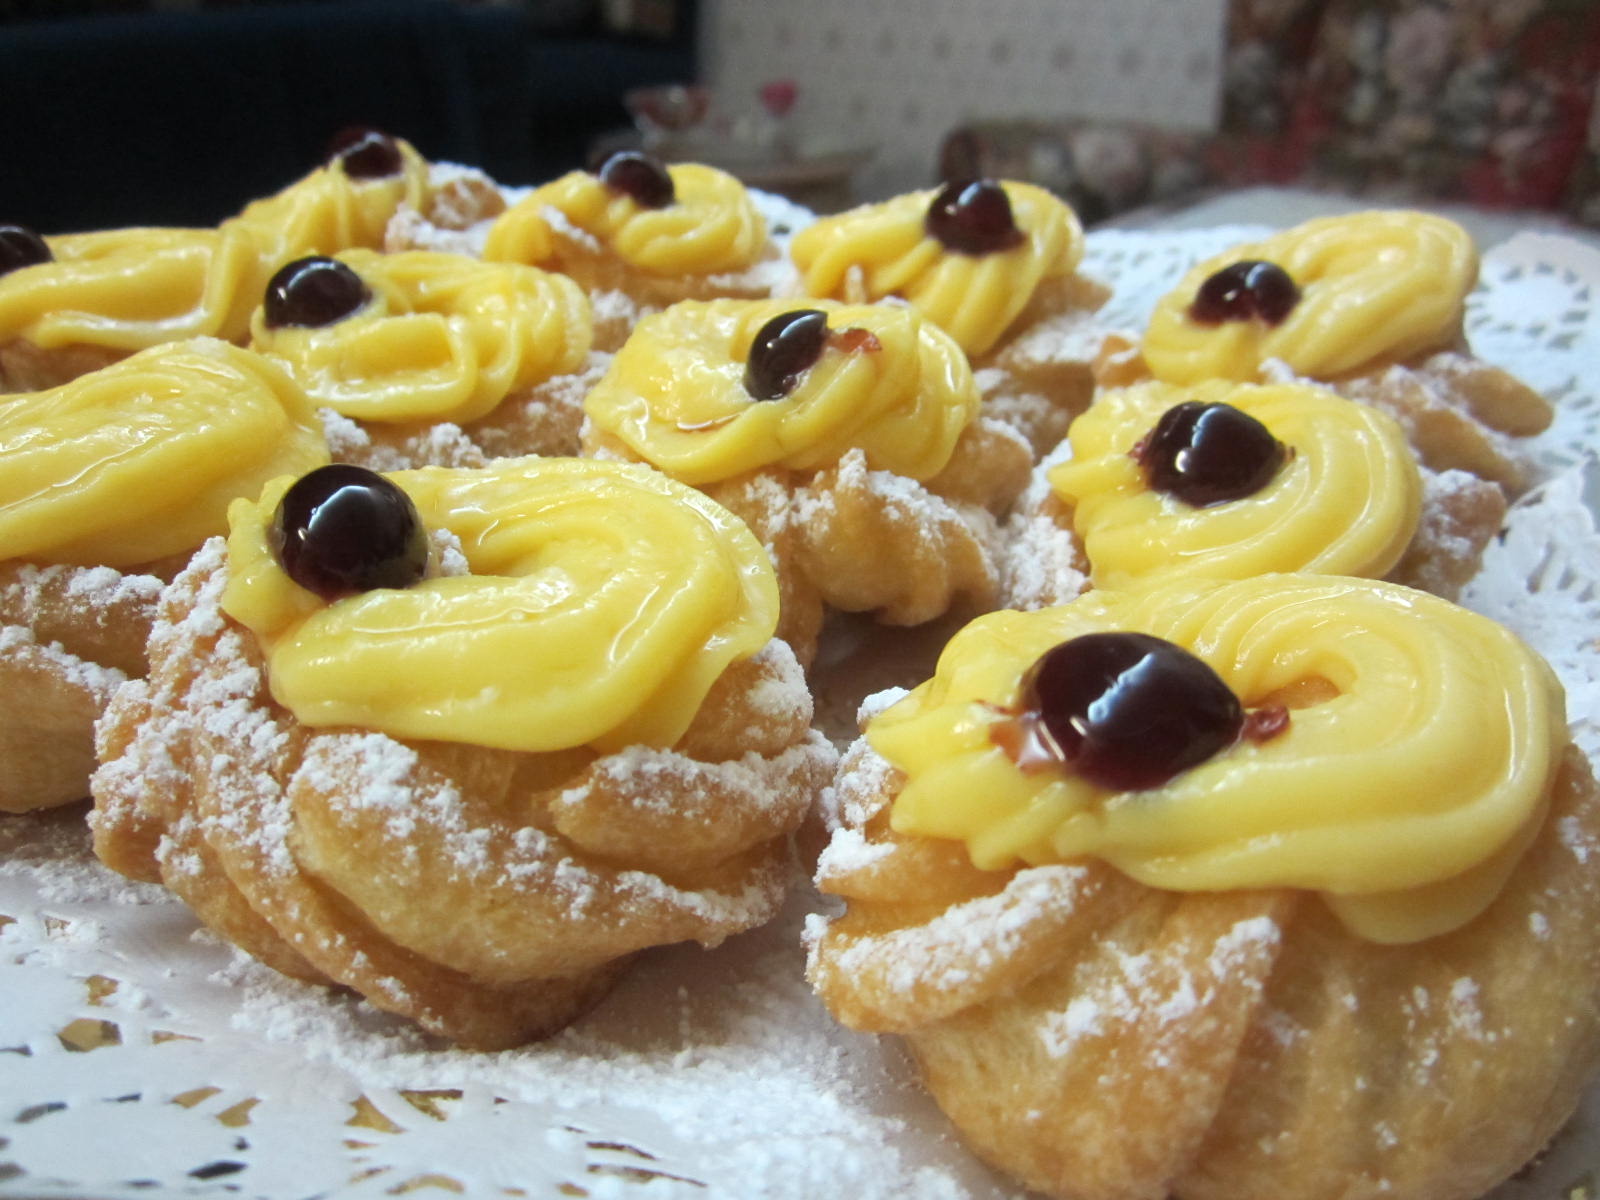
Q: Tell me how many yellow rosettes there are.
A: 11